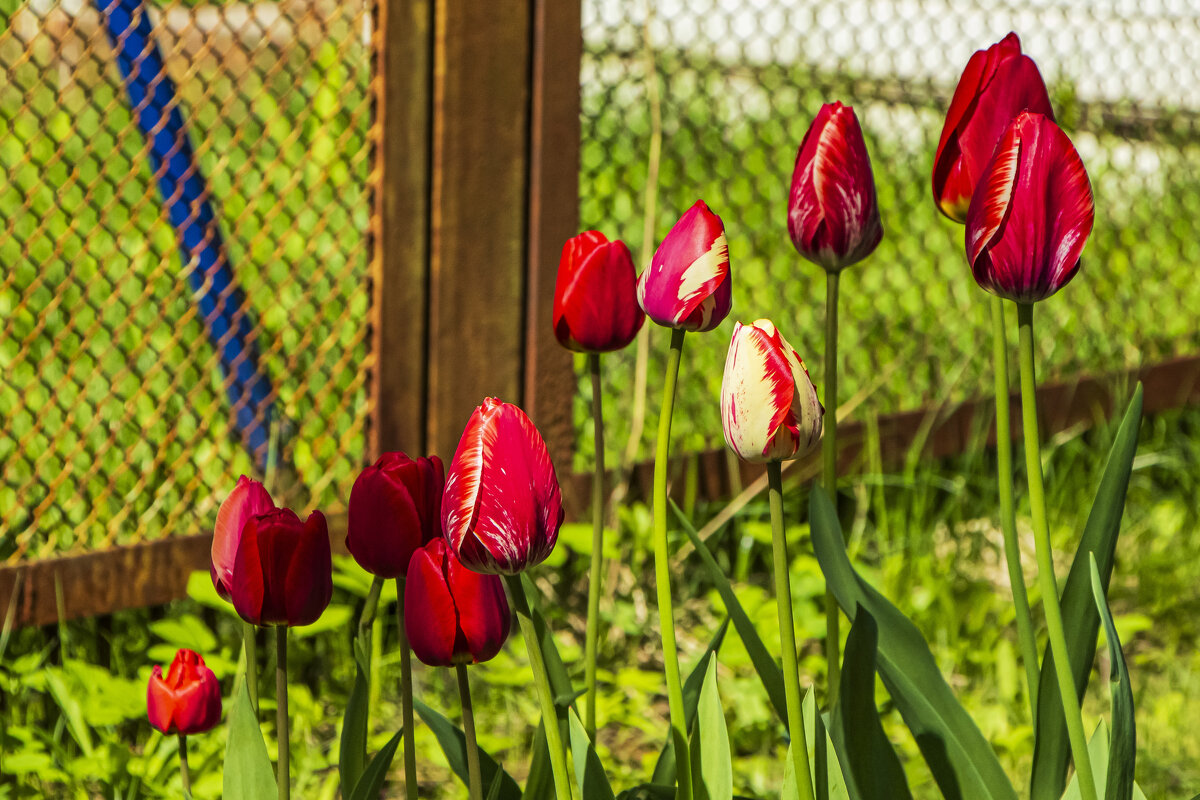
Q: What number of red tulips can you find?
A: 11